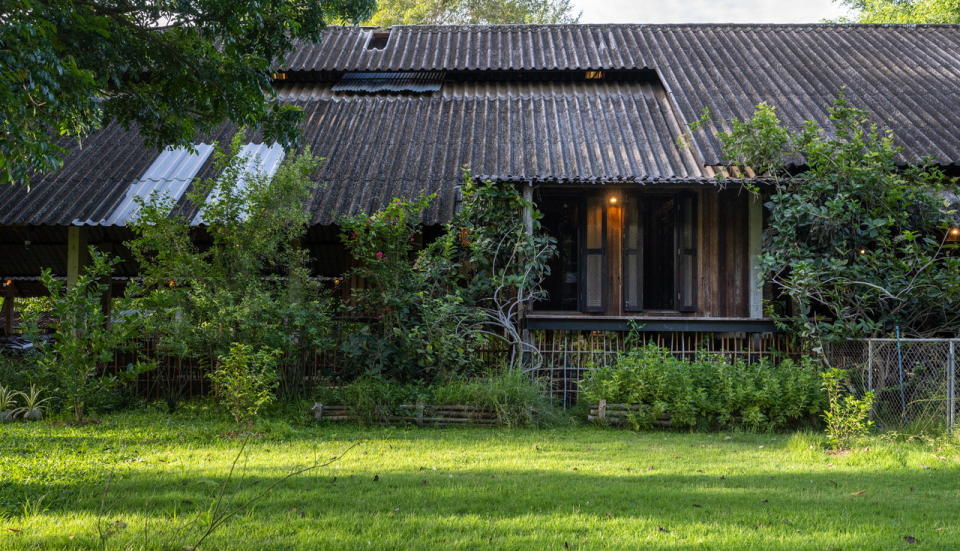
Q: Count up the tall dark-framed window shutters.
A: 3